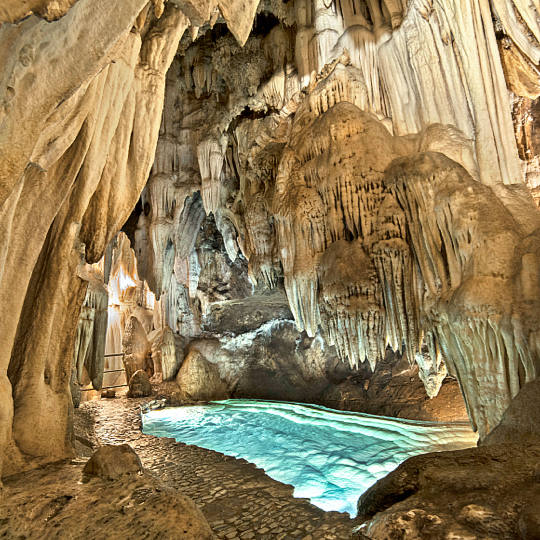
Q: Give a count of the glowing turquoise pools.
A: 1